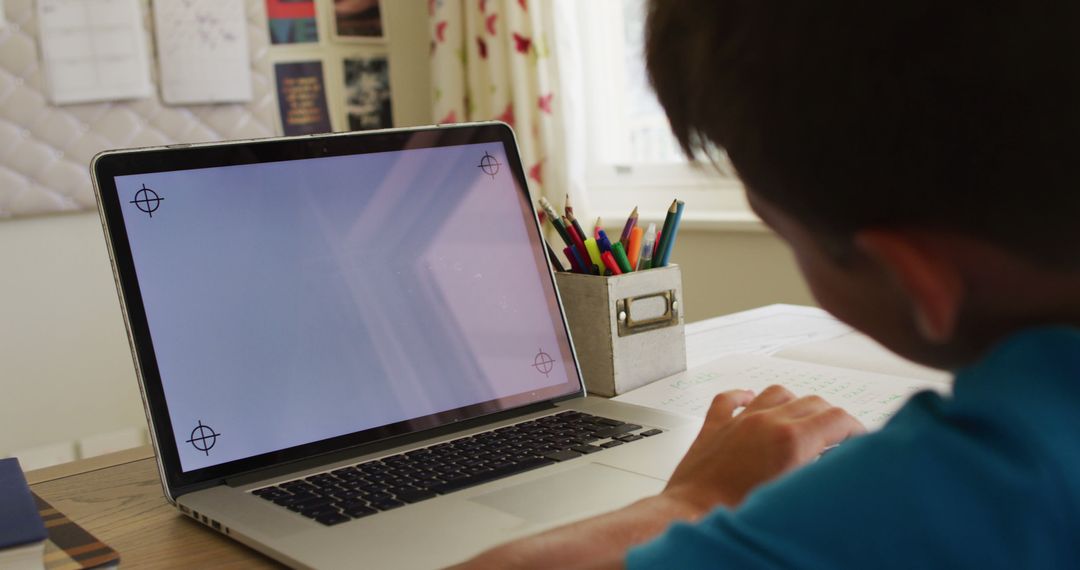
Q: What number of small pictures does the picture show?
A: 4